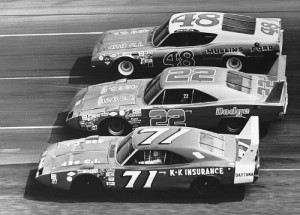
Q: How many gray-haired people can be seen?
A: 0